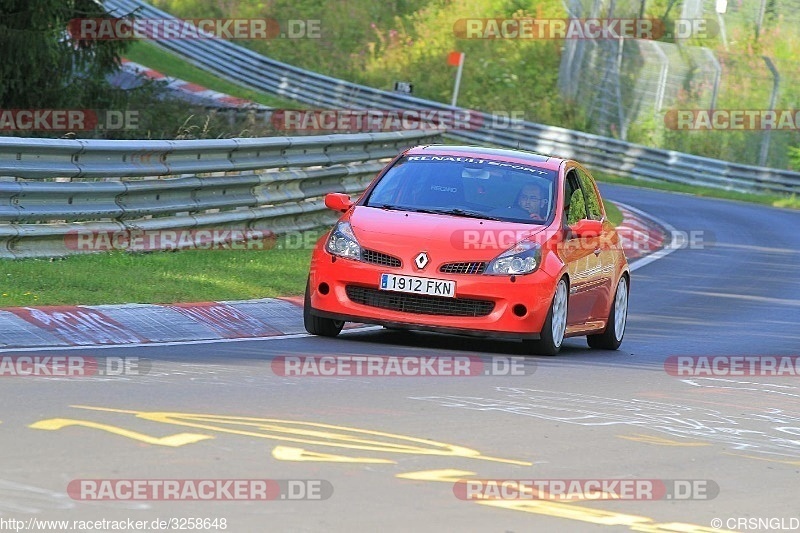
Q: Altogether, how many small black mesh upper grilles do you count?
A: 2